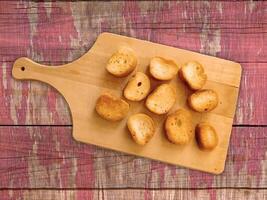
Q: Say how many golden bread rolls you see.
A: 10